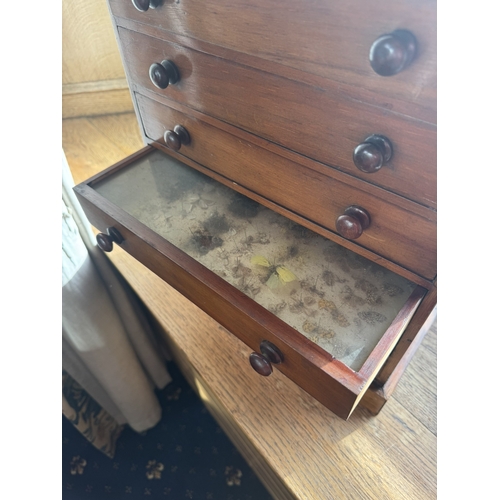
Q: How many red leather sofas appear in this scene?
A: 0